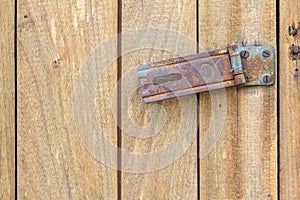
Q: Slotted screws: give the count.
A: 3